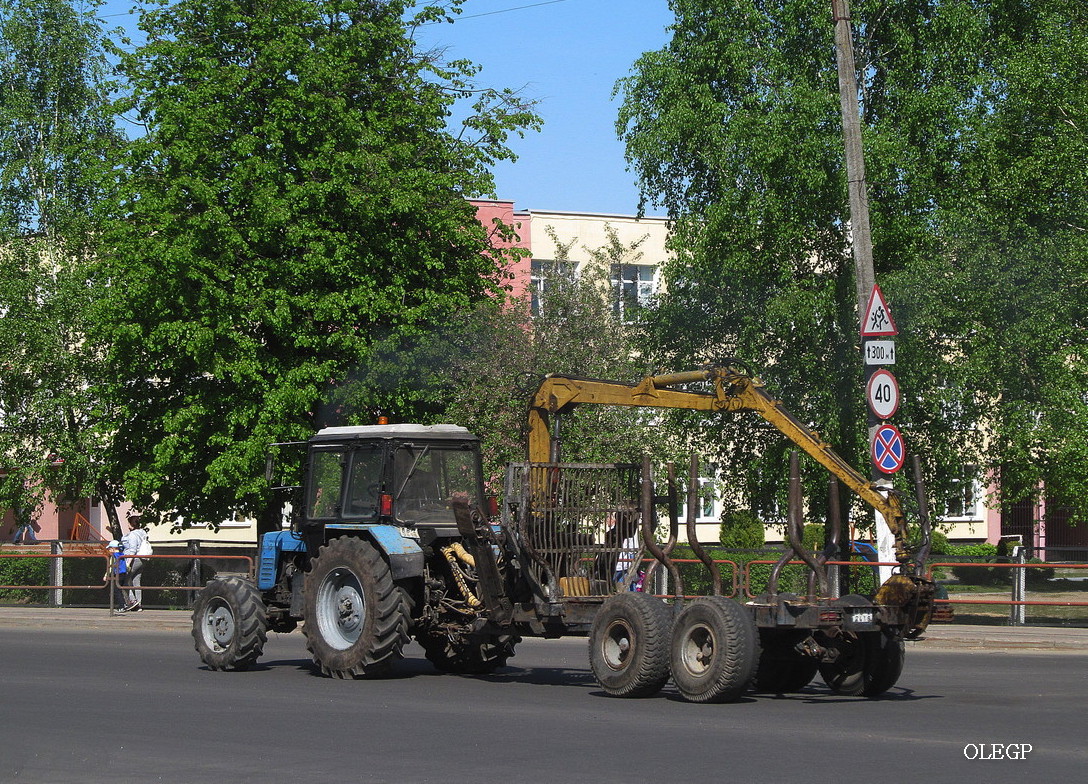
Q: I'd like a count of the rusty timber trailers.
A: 1